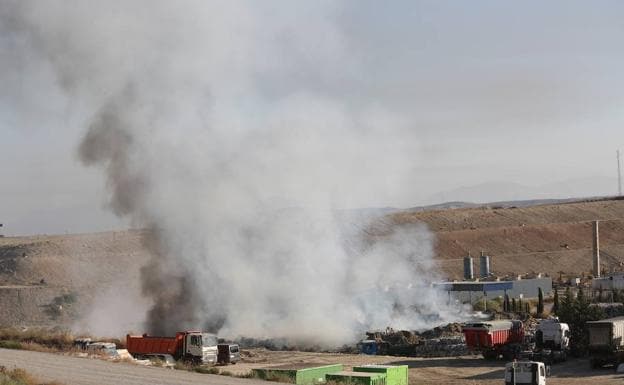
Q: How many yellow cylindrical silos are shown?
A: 0